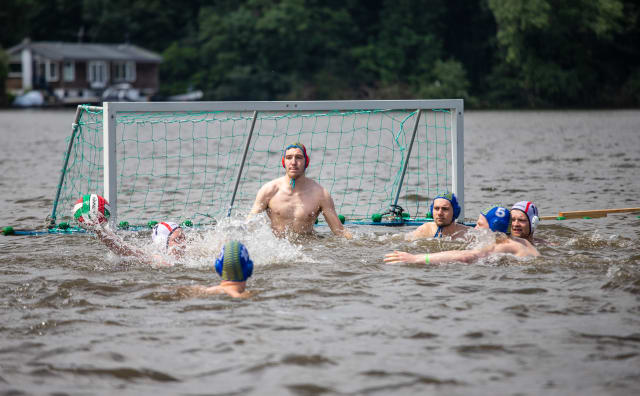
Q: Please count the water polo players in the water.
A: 6